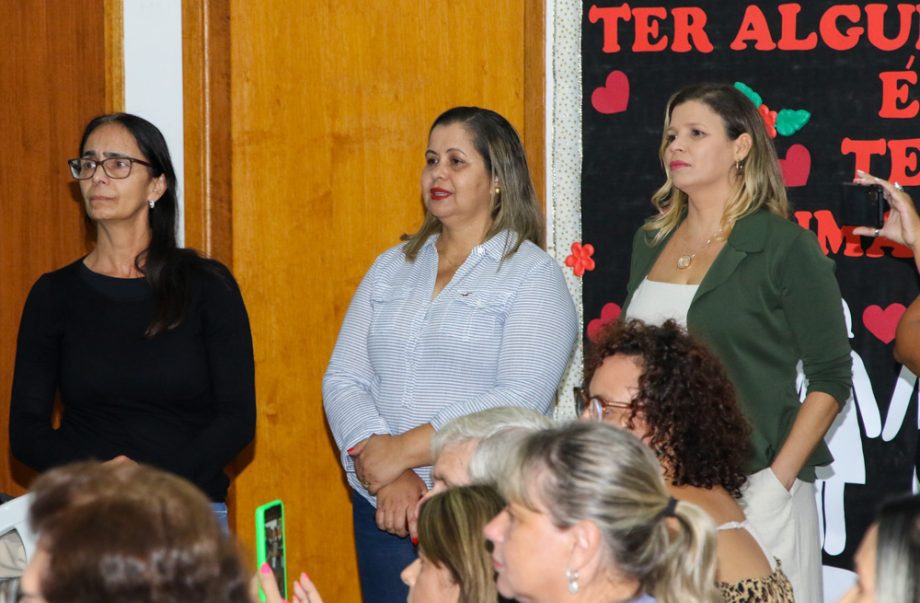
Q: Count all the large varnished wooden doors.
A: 2